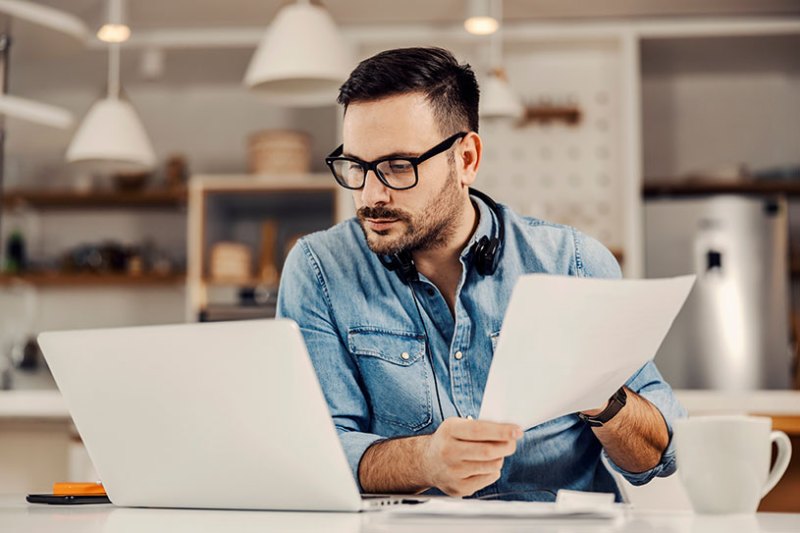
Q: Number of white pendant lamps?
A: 3